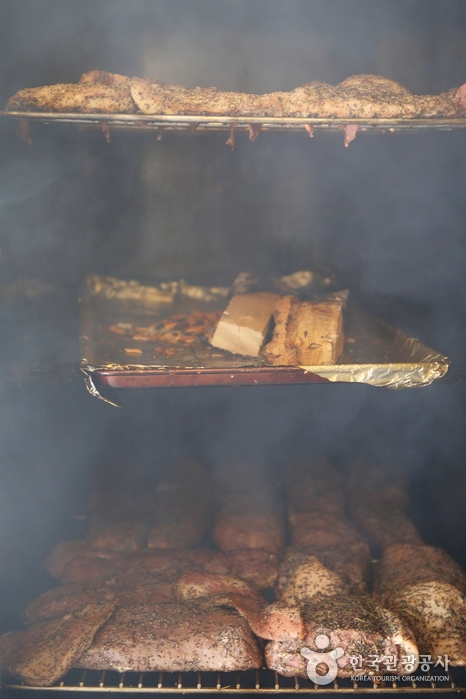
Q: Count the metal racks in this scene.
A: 2